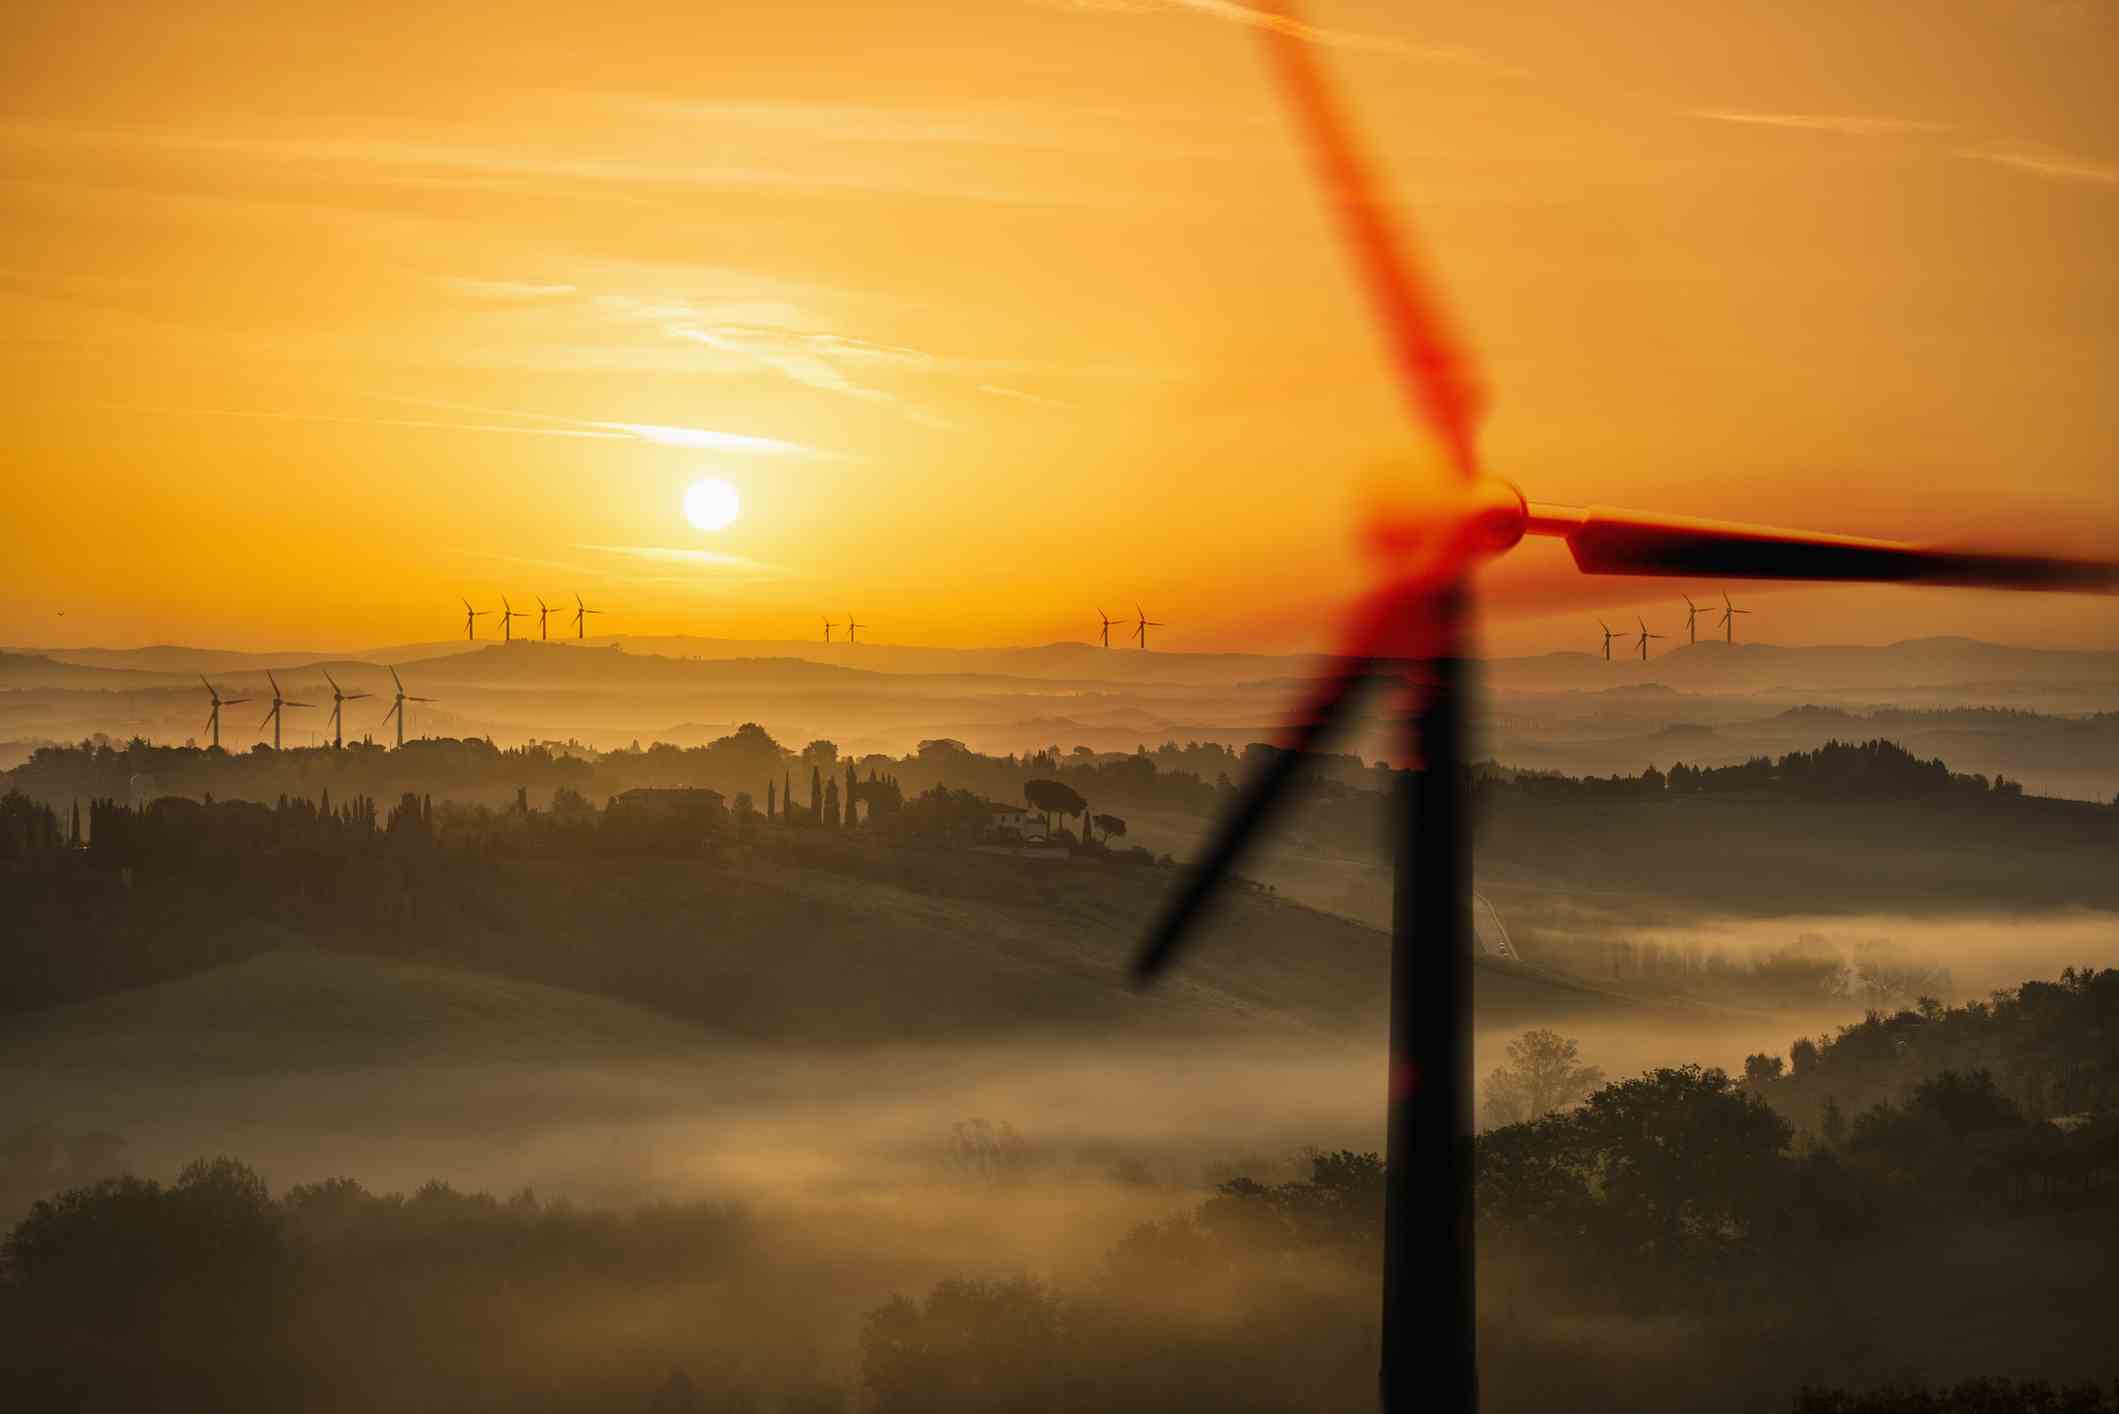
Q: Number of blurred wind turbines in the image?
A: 1